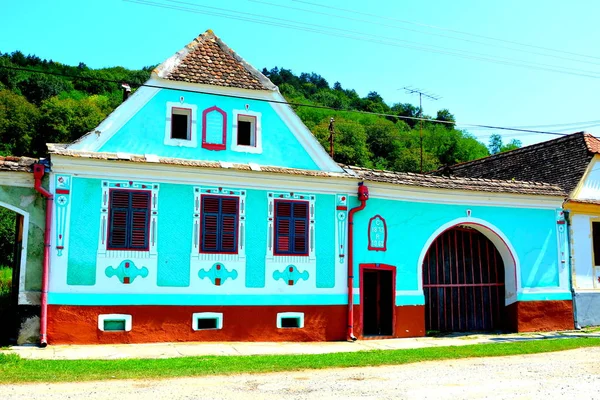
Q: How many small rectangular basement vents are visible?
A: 3